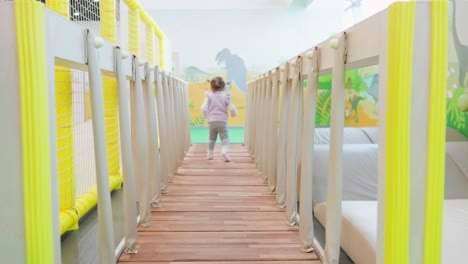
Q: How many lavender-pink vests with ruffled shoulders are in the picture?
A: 1